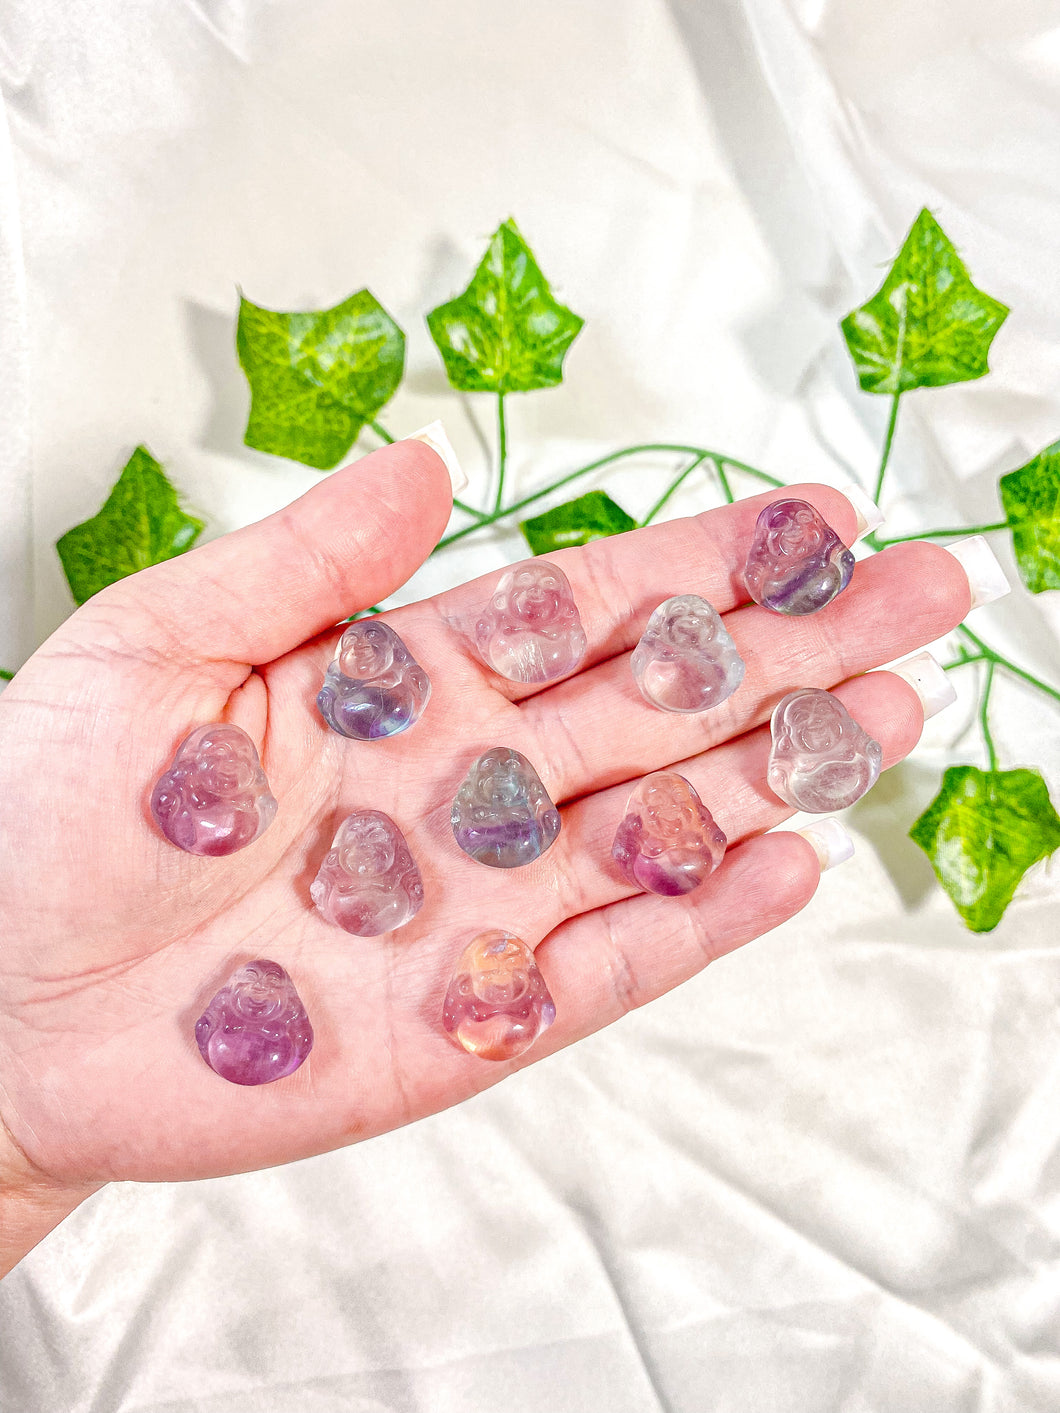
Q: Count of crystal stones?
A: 11